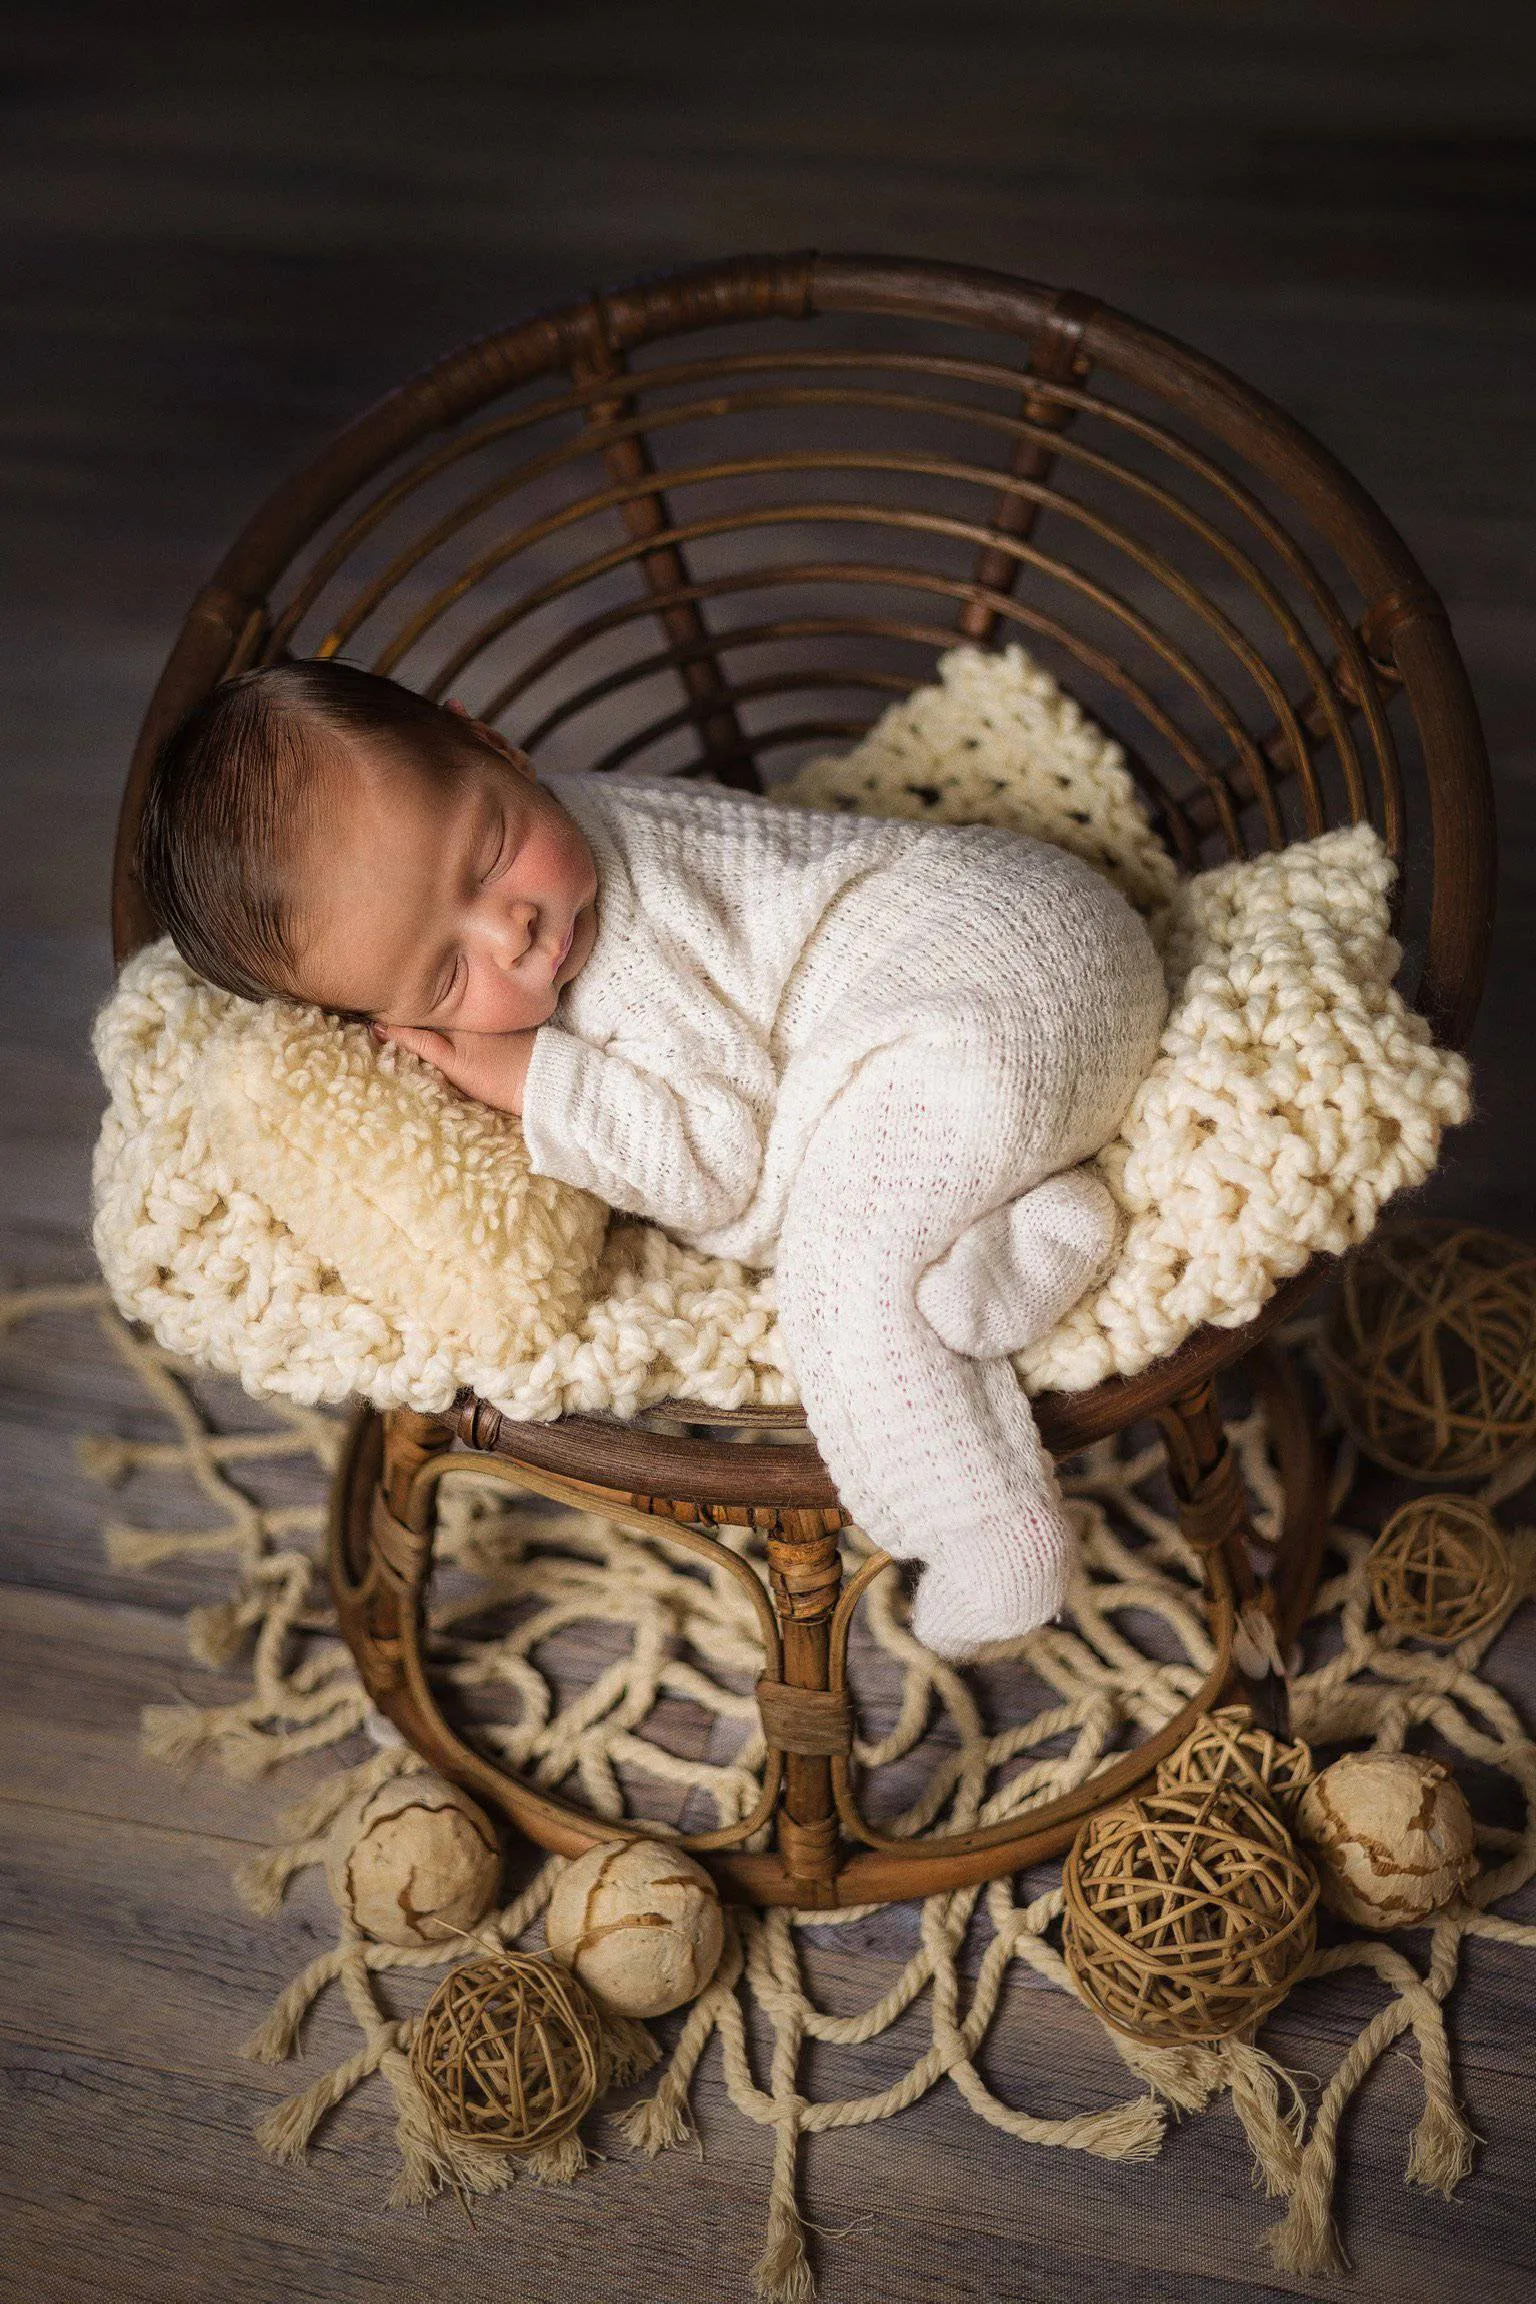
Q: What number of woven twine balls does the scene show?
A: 5